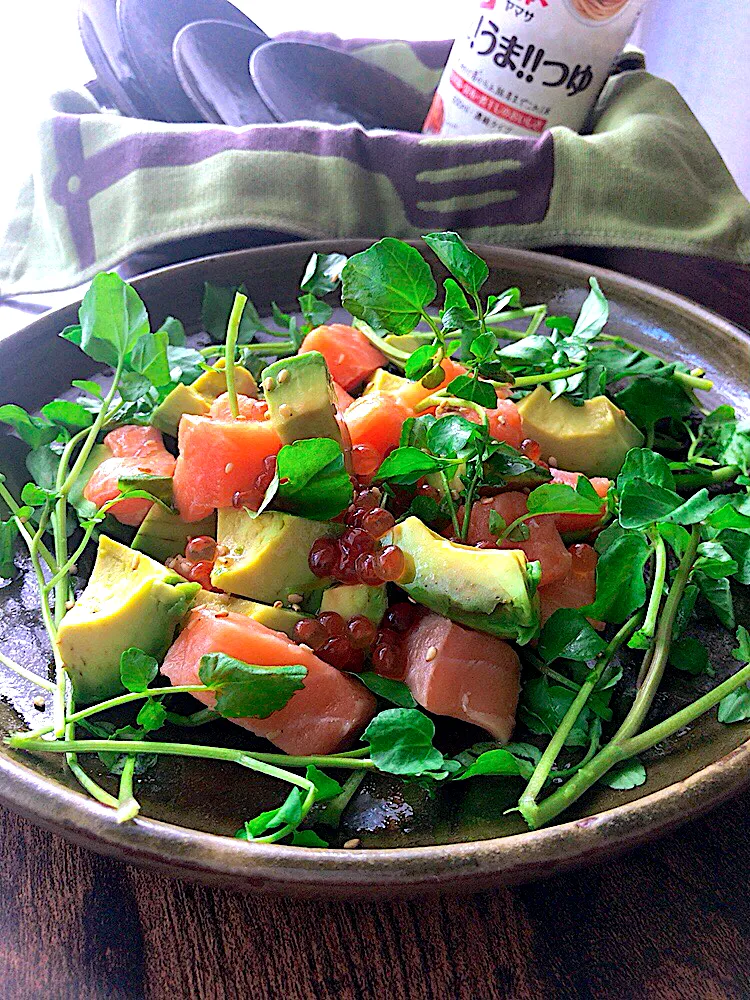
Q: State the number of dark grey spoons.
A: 4